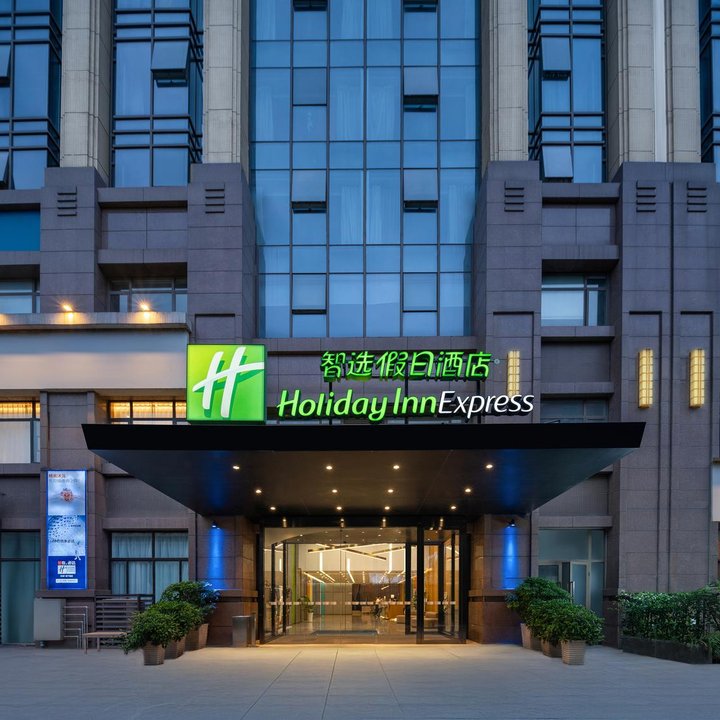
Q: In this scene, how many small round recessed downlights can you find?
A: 12